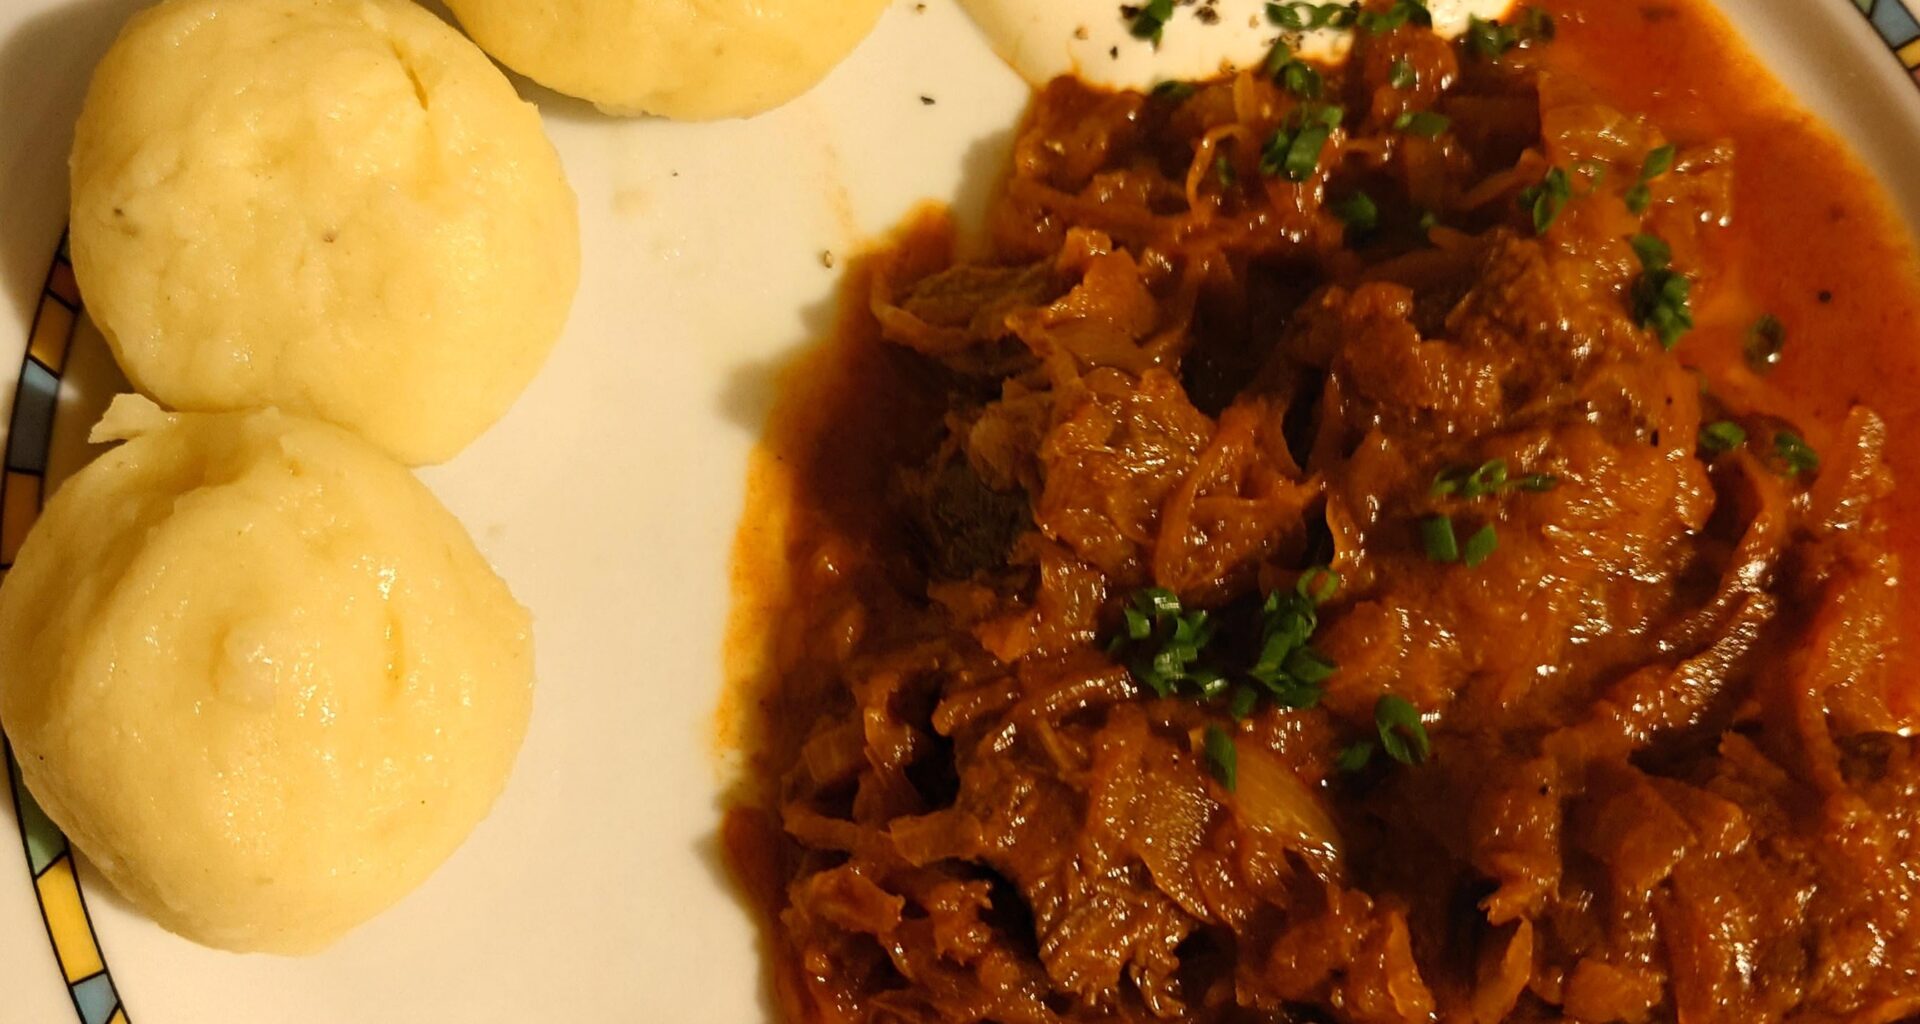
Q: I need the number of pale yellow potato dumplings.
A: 3